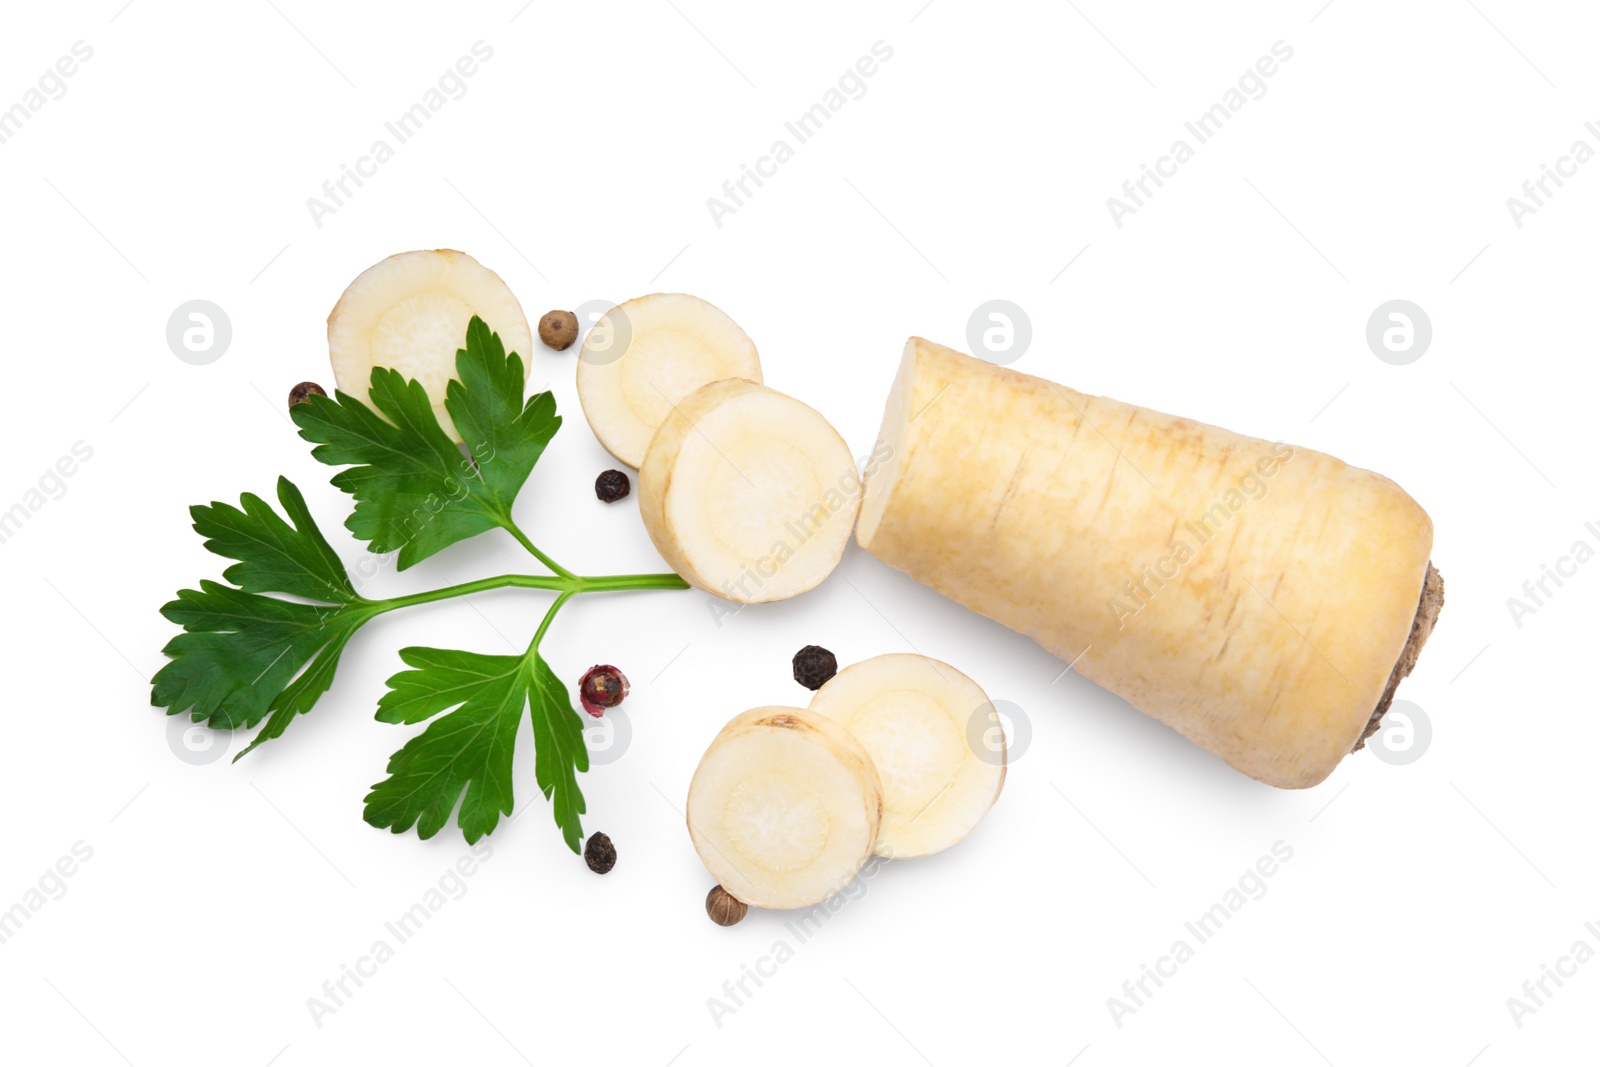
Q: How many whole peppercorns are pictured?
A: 7